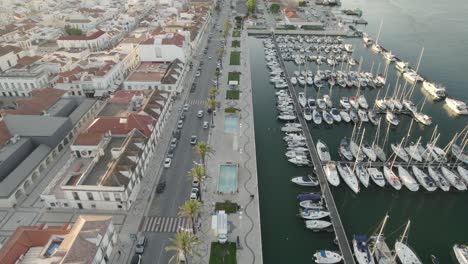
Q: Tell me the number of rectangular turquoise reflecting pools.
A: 2